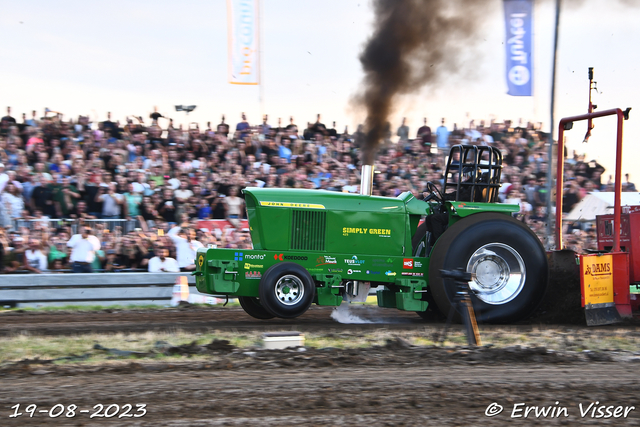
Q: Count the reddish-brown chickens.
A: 0